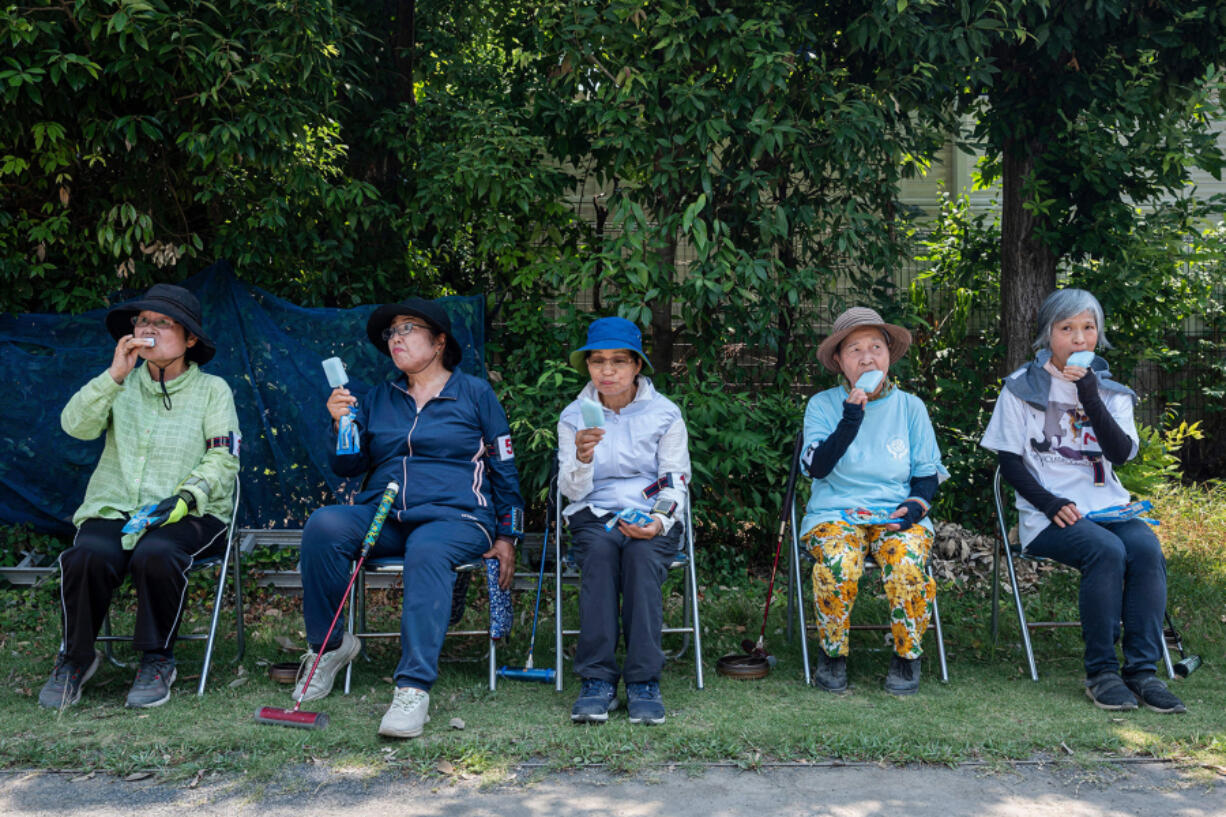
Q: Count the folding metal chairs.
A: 5